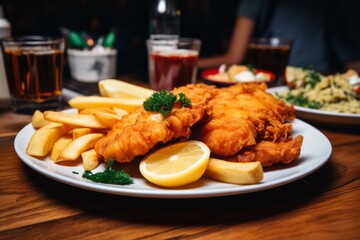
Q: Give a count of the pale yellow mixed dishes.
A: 1